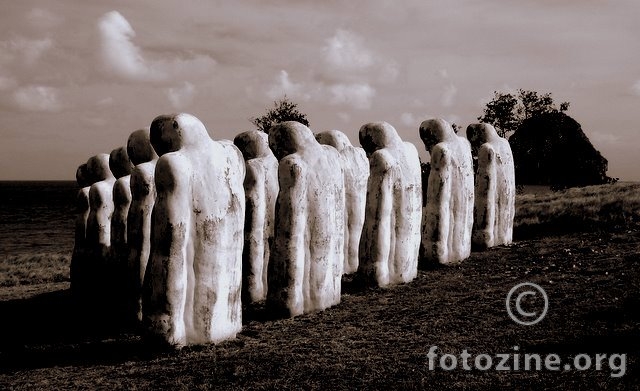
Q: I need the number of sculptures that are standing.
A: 11